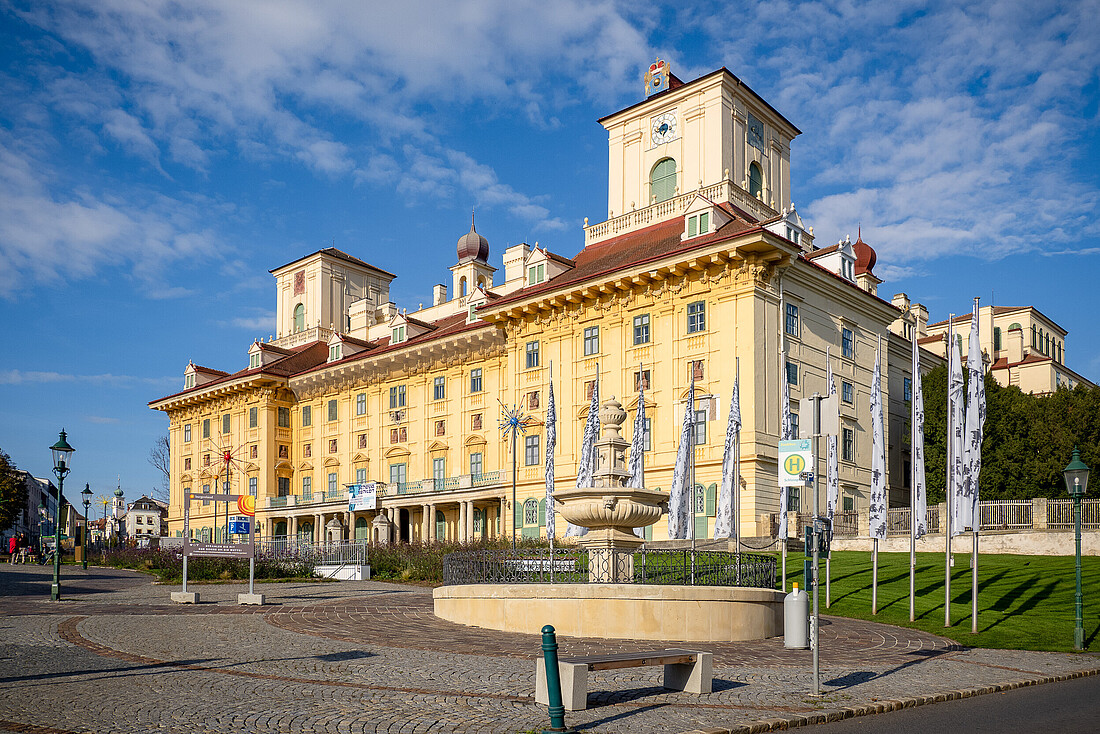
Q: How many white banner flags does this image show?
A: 11